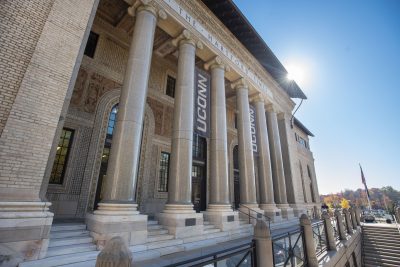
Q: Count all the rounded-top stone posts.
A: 8